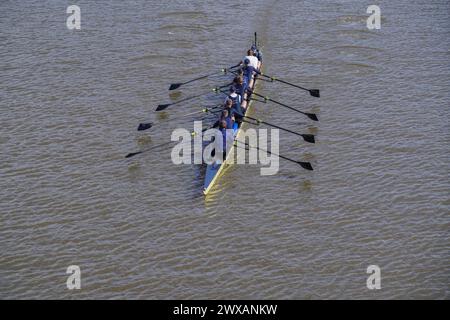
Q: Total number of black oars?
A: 8